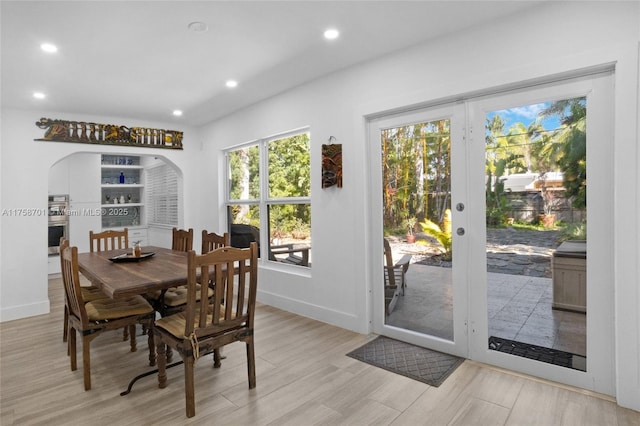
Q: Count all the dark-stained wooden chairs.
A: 6